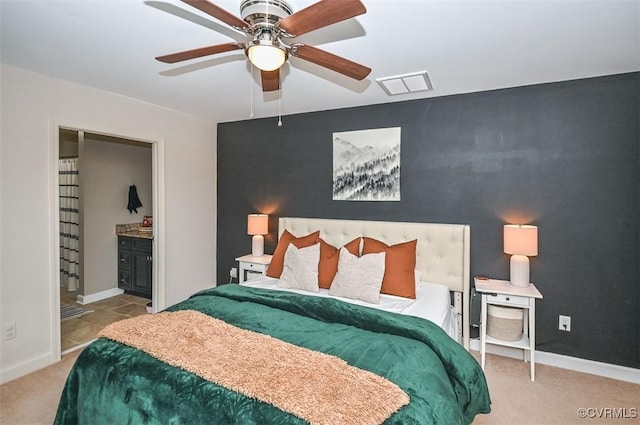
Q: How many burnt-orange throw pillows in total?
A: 3